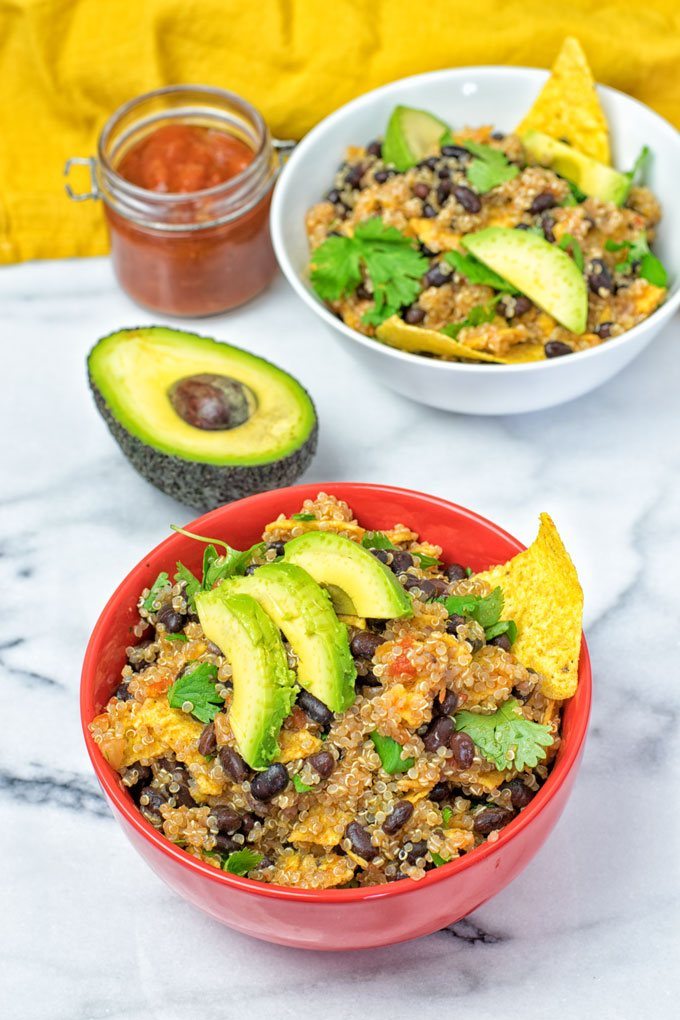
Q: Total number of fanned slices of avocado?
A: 3